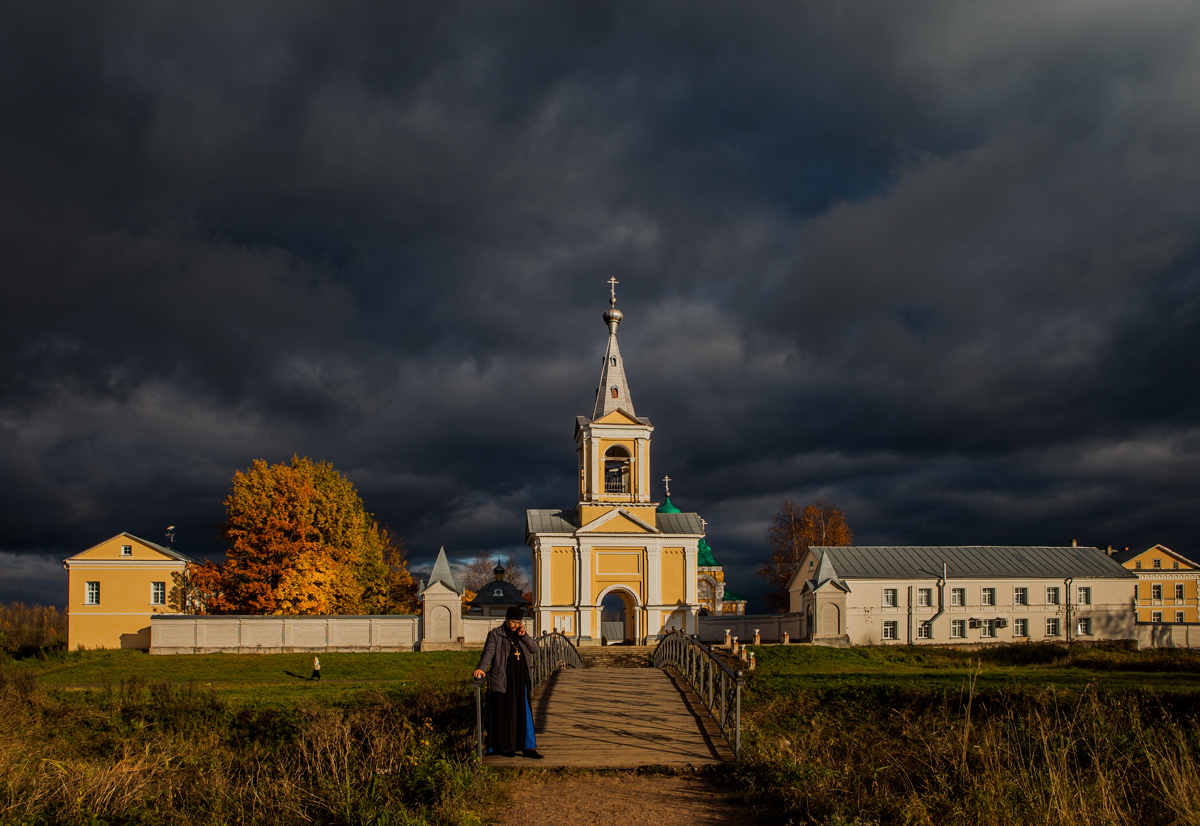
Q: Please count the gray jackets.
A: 1